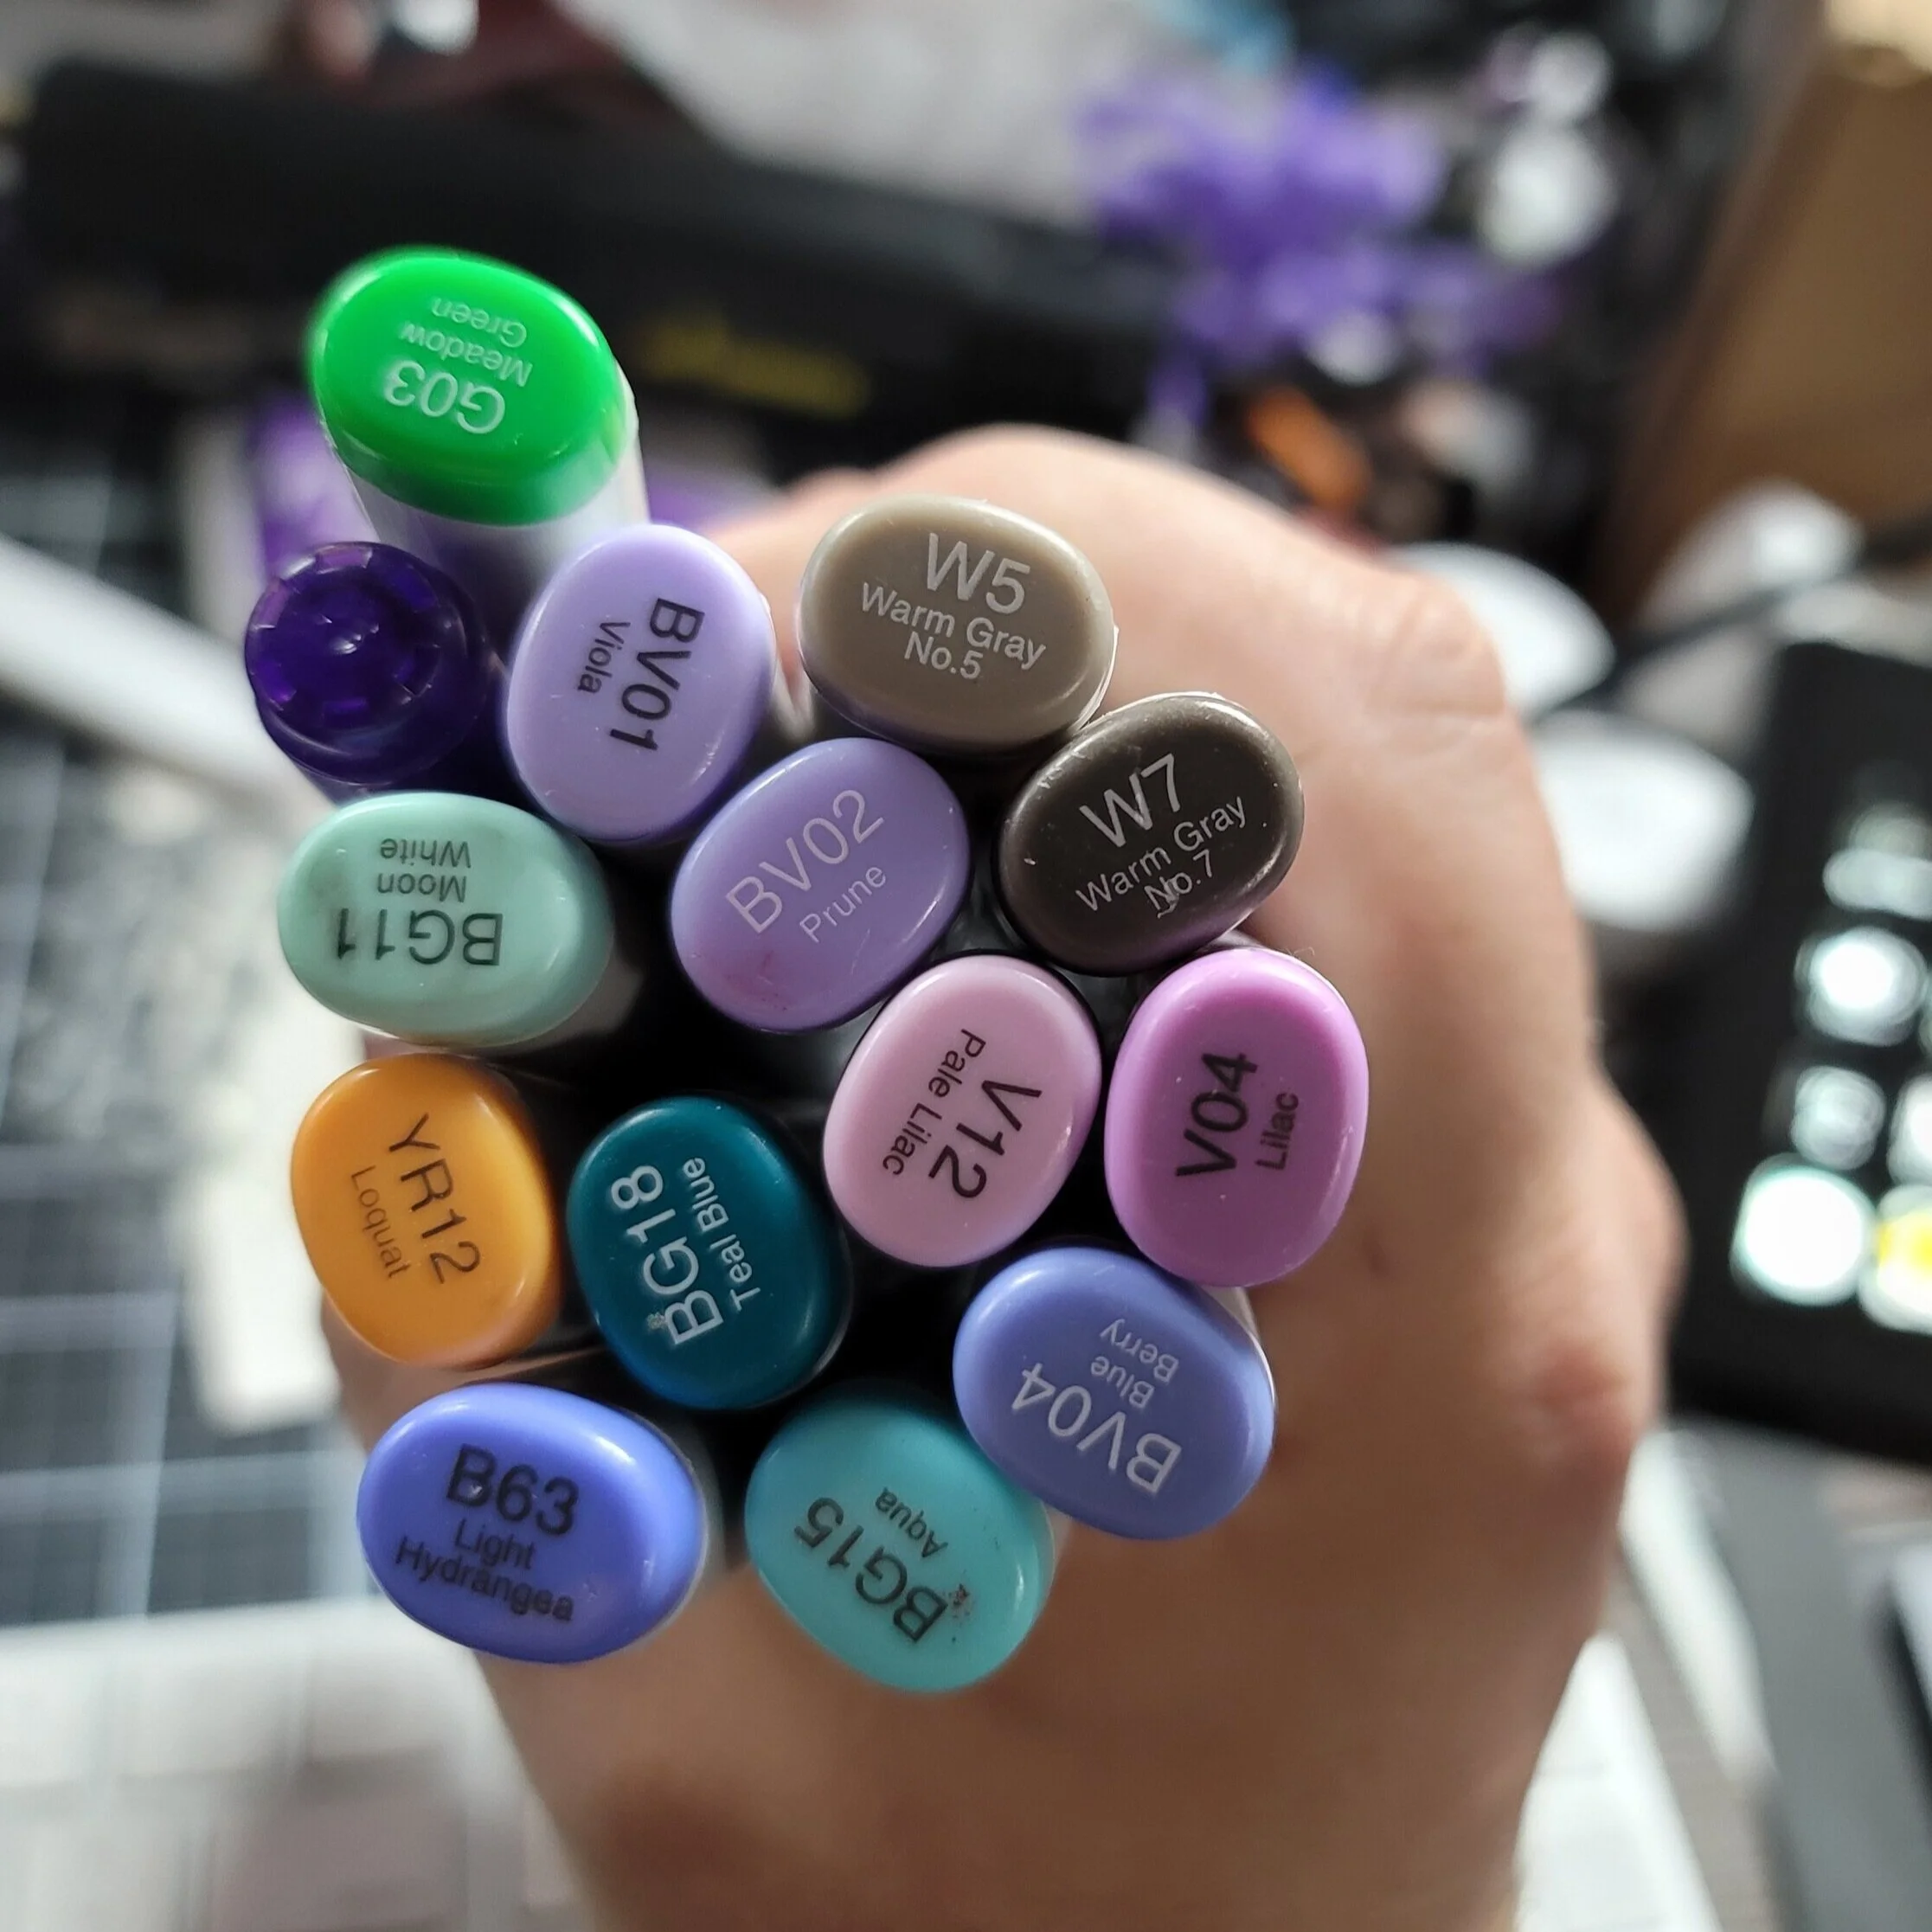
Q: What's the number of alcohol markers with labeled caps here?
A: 13